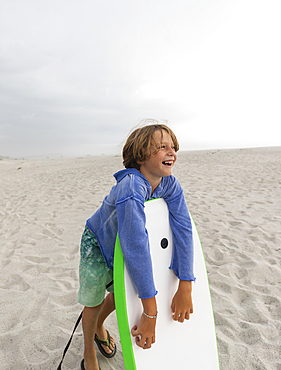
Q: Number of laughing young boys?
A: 1